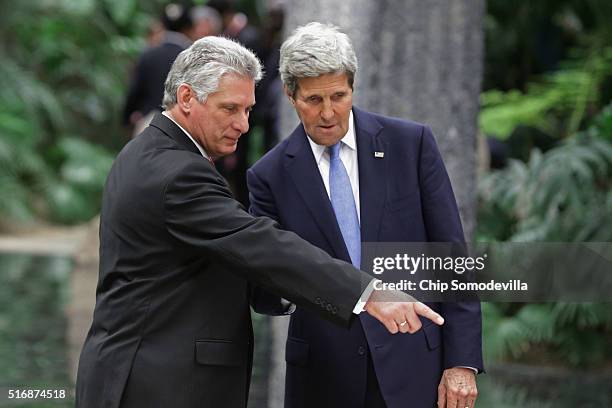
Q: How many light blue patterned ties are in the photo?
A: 1